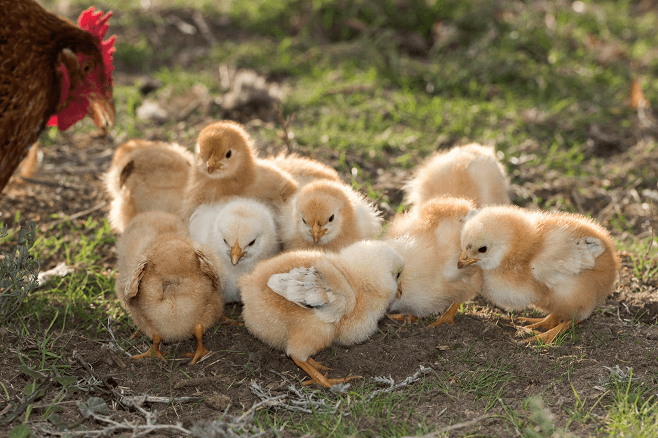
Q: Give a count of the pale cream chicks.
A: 1